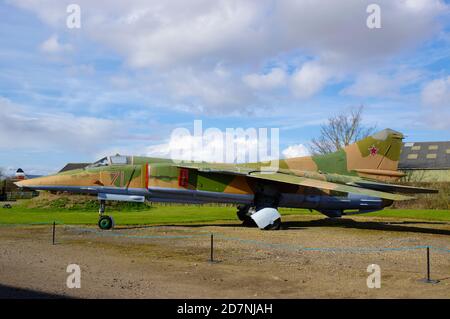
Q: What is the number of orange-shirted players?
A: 0